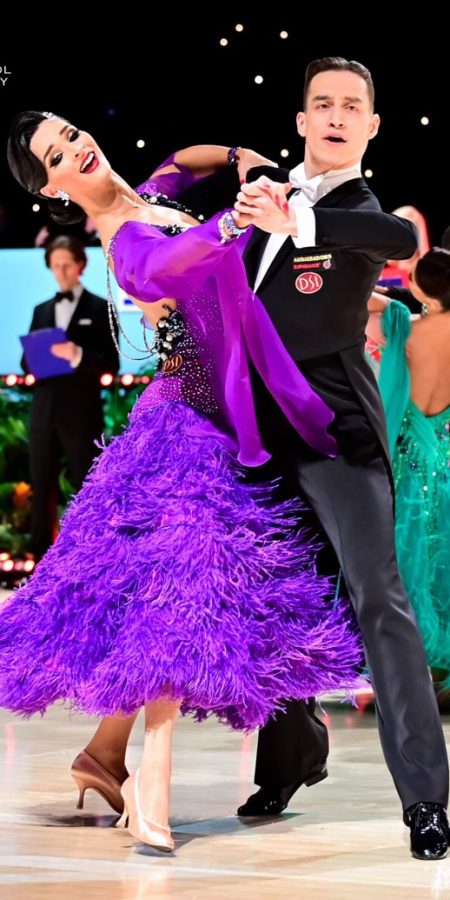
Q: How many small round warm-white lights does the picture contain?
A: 9